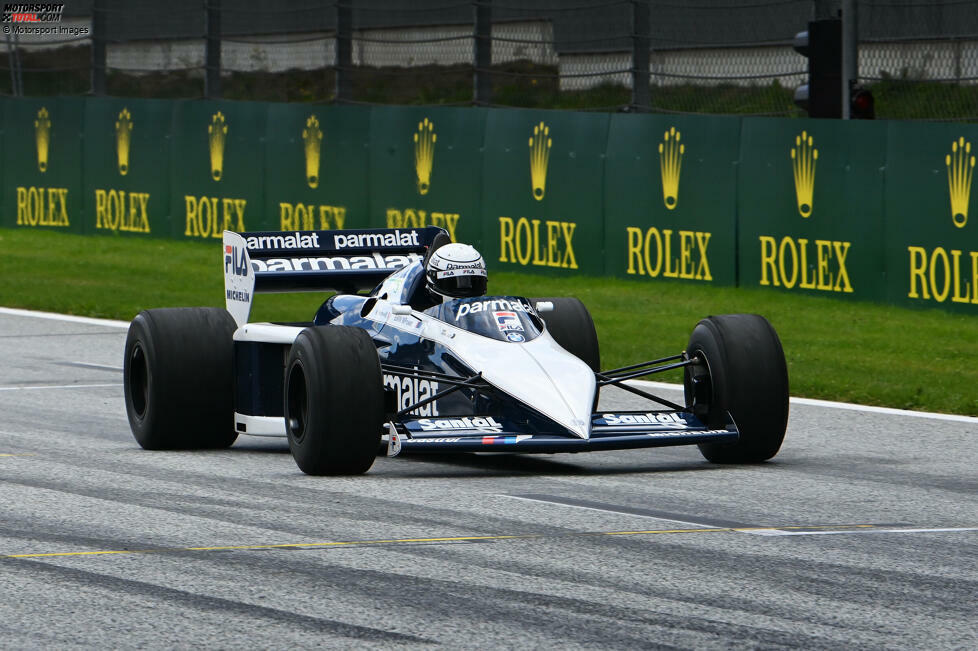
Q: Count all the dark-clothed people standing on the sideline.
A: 0